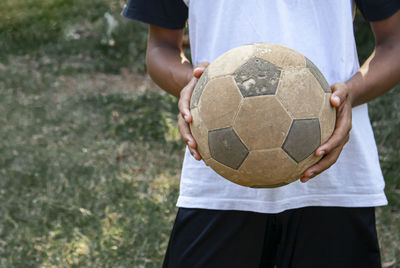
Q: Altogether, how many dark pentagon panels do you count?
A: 6